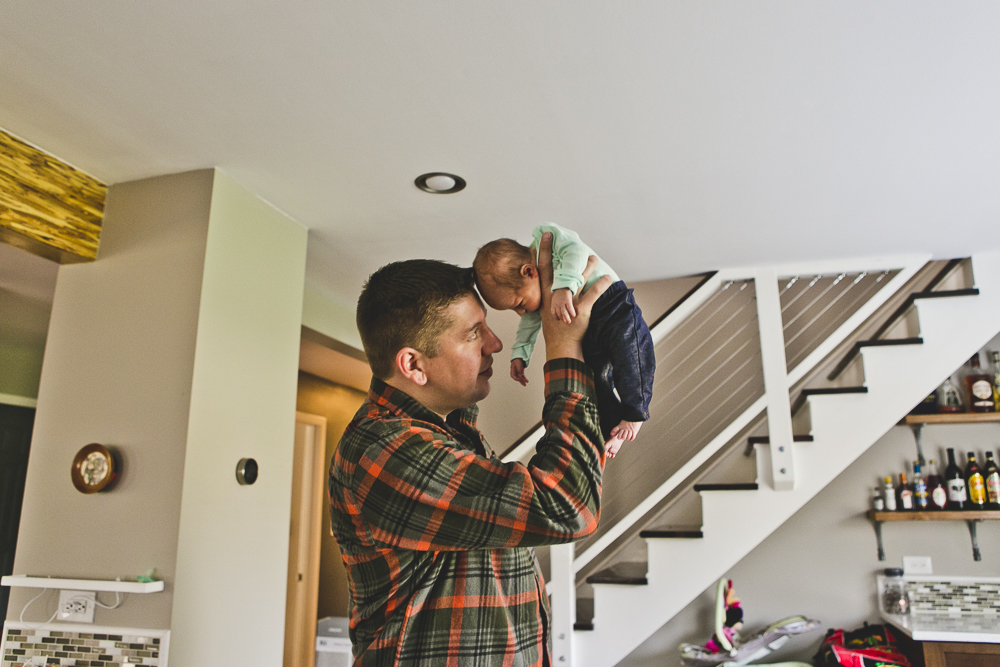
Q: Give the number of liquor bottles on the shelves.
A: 12